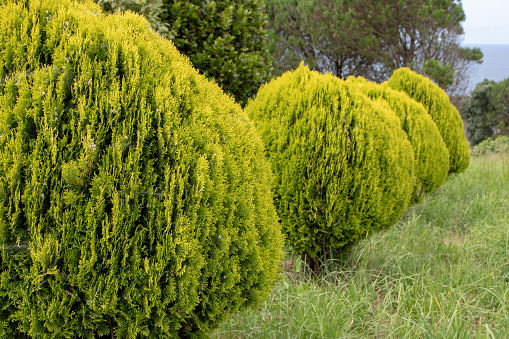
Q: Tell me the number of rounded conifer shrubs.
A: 4